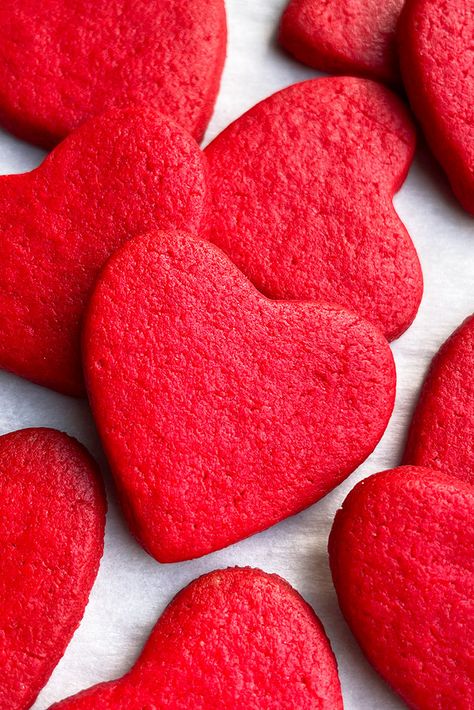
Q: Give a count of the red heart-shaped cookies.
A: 10